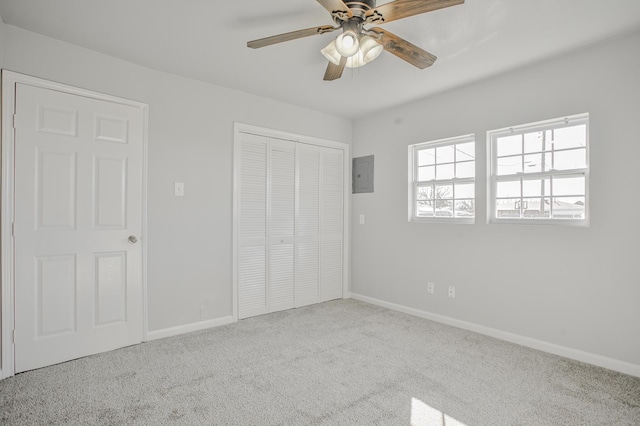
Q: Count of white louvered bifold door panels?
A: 4